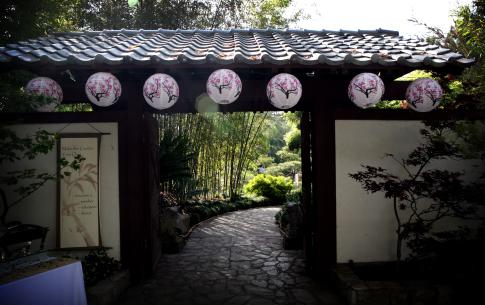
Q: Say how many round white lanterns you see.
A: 7